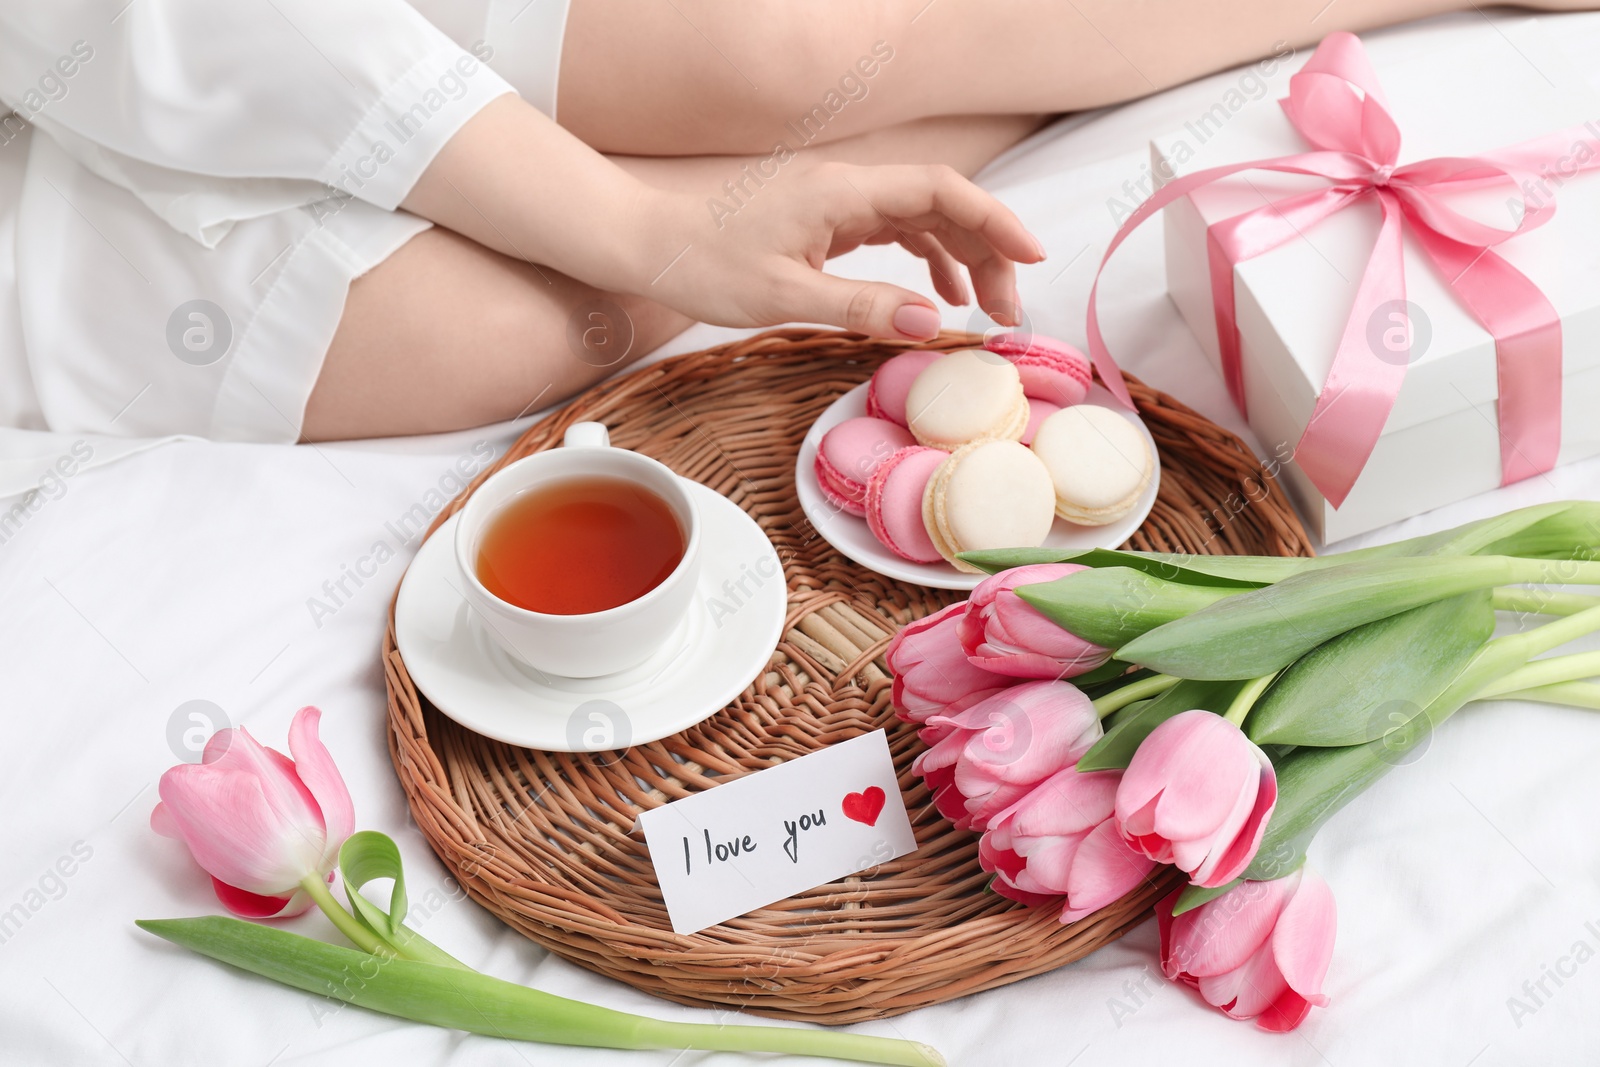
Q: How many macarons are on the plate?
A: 8